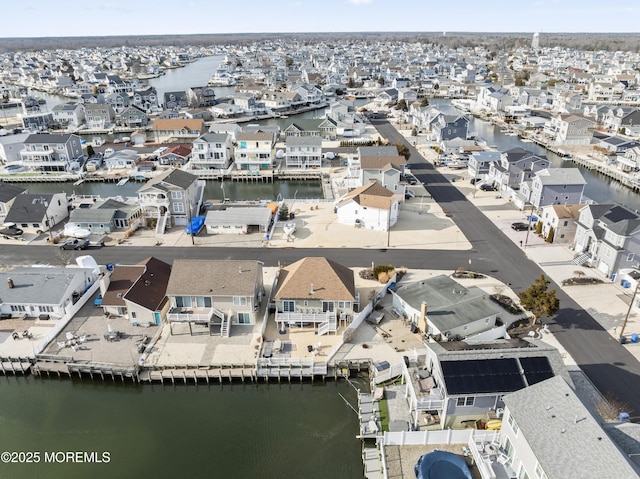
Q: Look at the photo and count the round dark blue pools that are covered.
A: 1